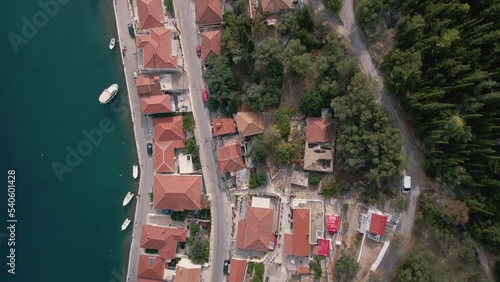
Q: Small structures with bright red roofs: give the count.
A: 3